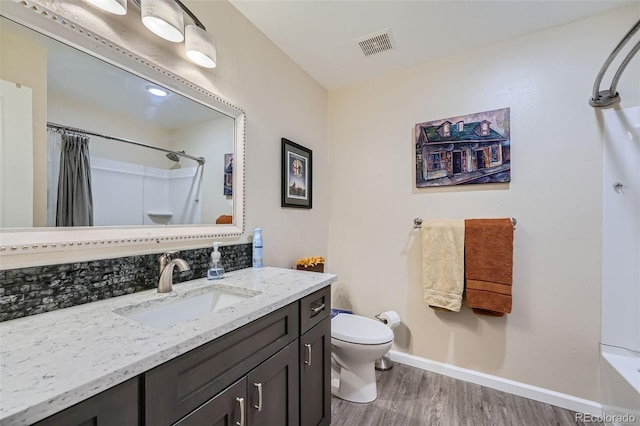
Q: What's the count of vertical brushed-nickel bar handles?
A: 3